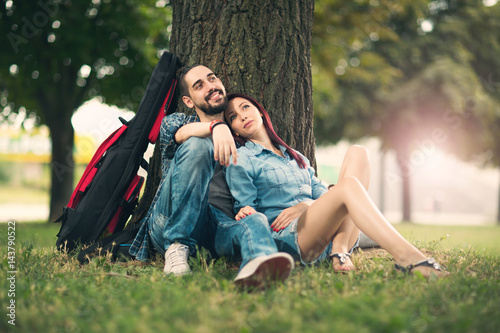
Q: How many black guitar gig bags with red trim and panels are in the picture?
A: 1